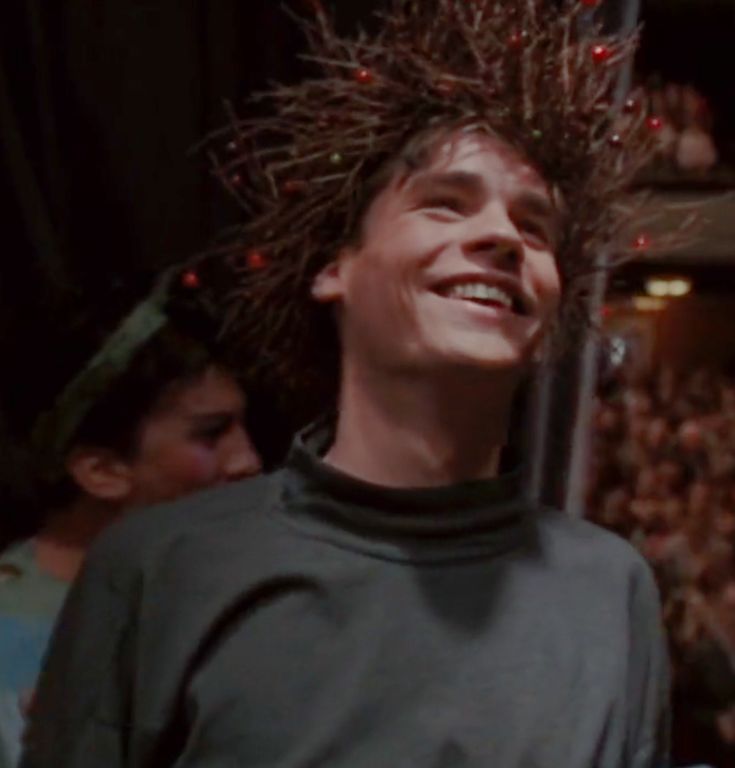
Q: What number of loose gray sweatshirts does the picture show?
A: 1